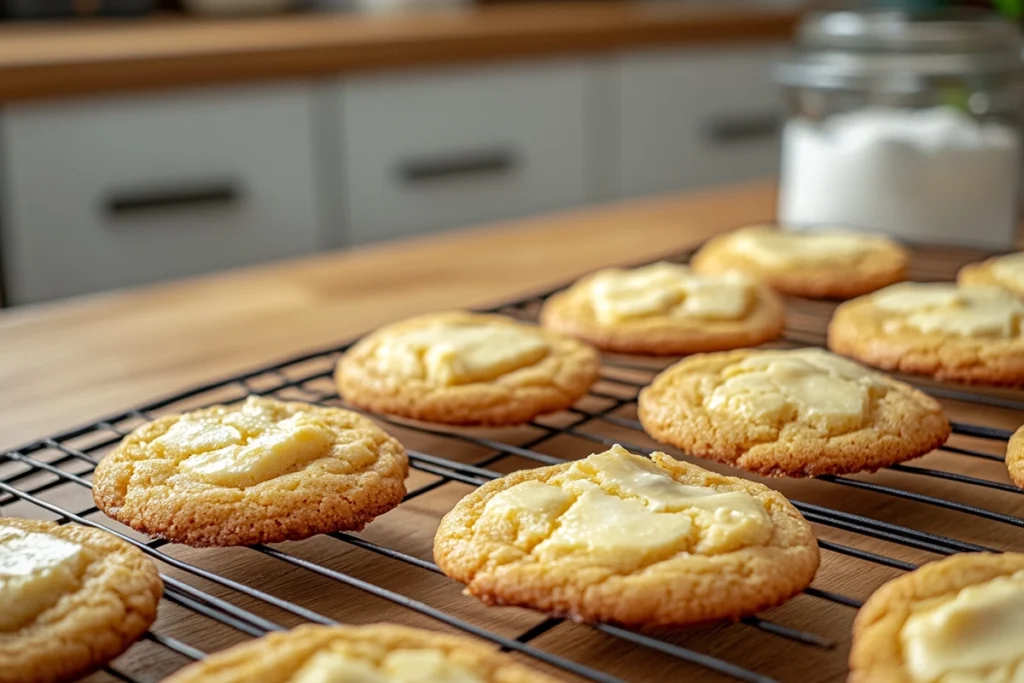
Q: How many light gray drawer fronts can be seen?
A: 3